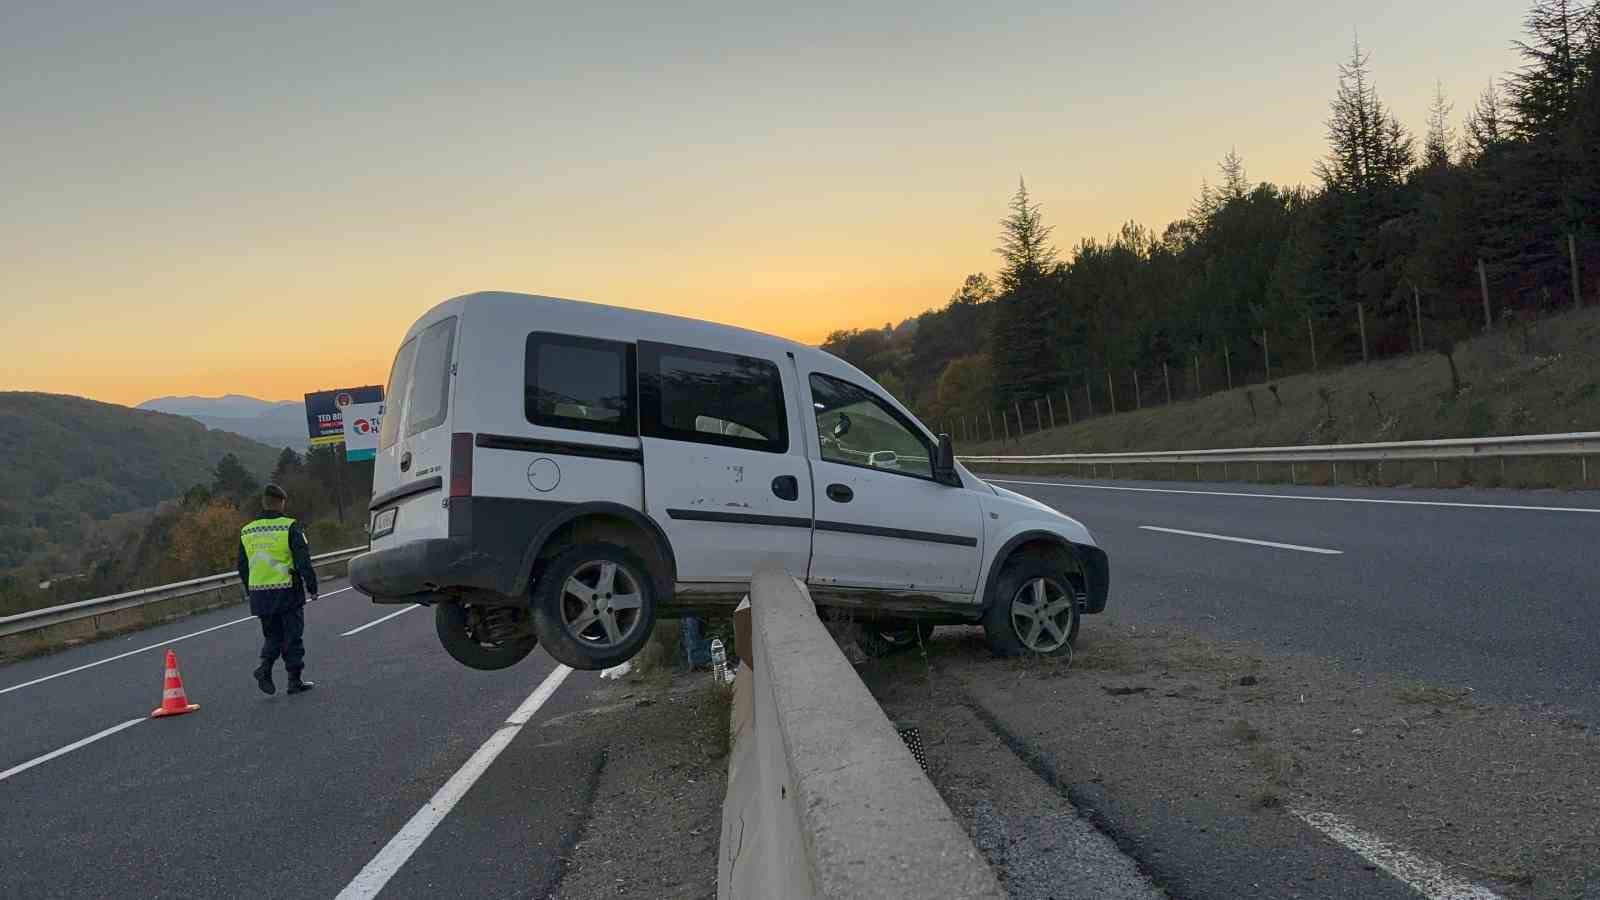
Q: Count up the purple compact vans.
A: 0